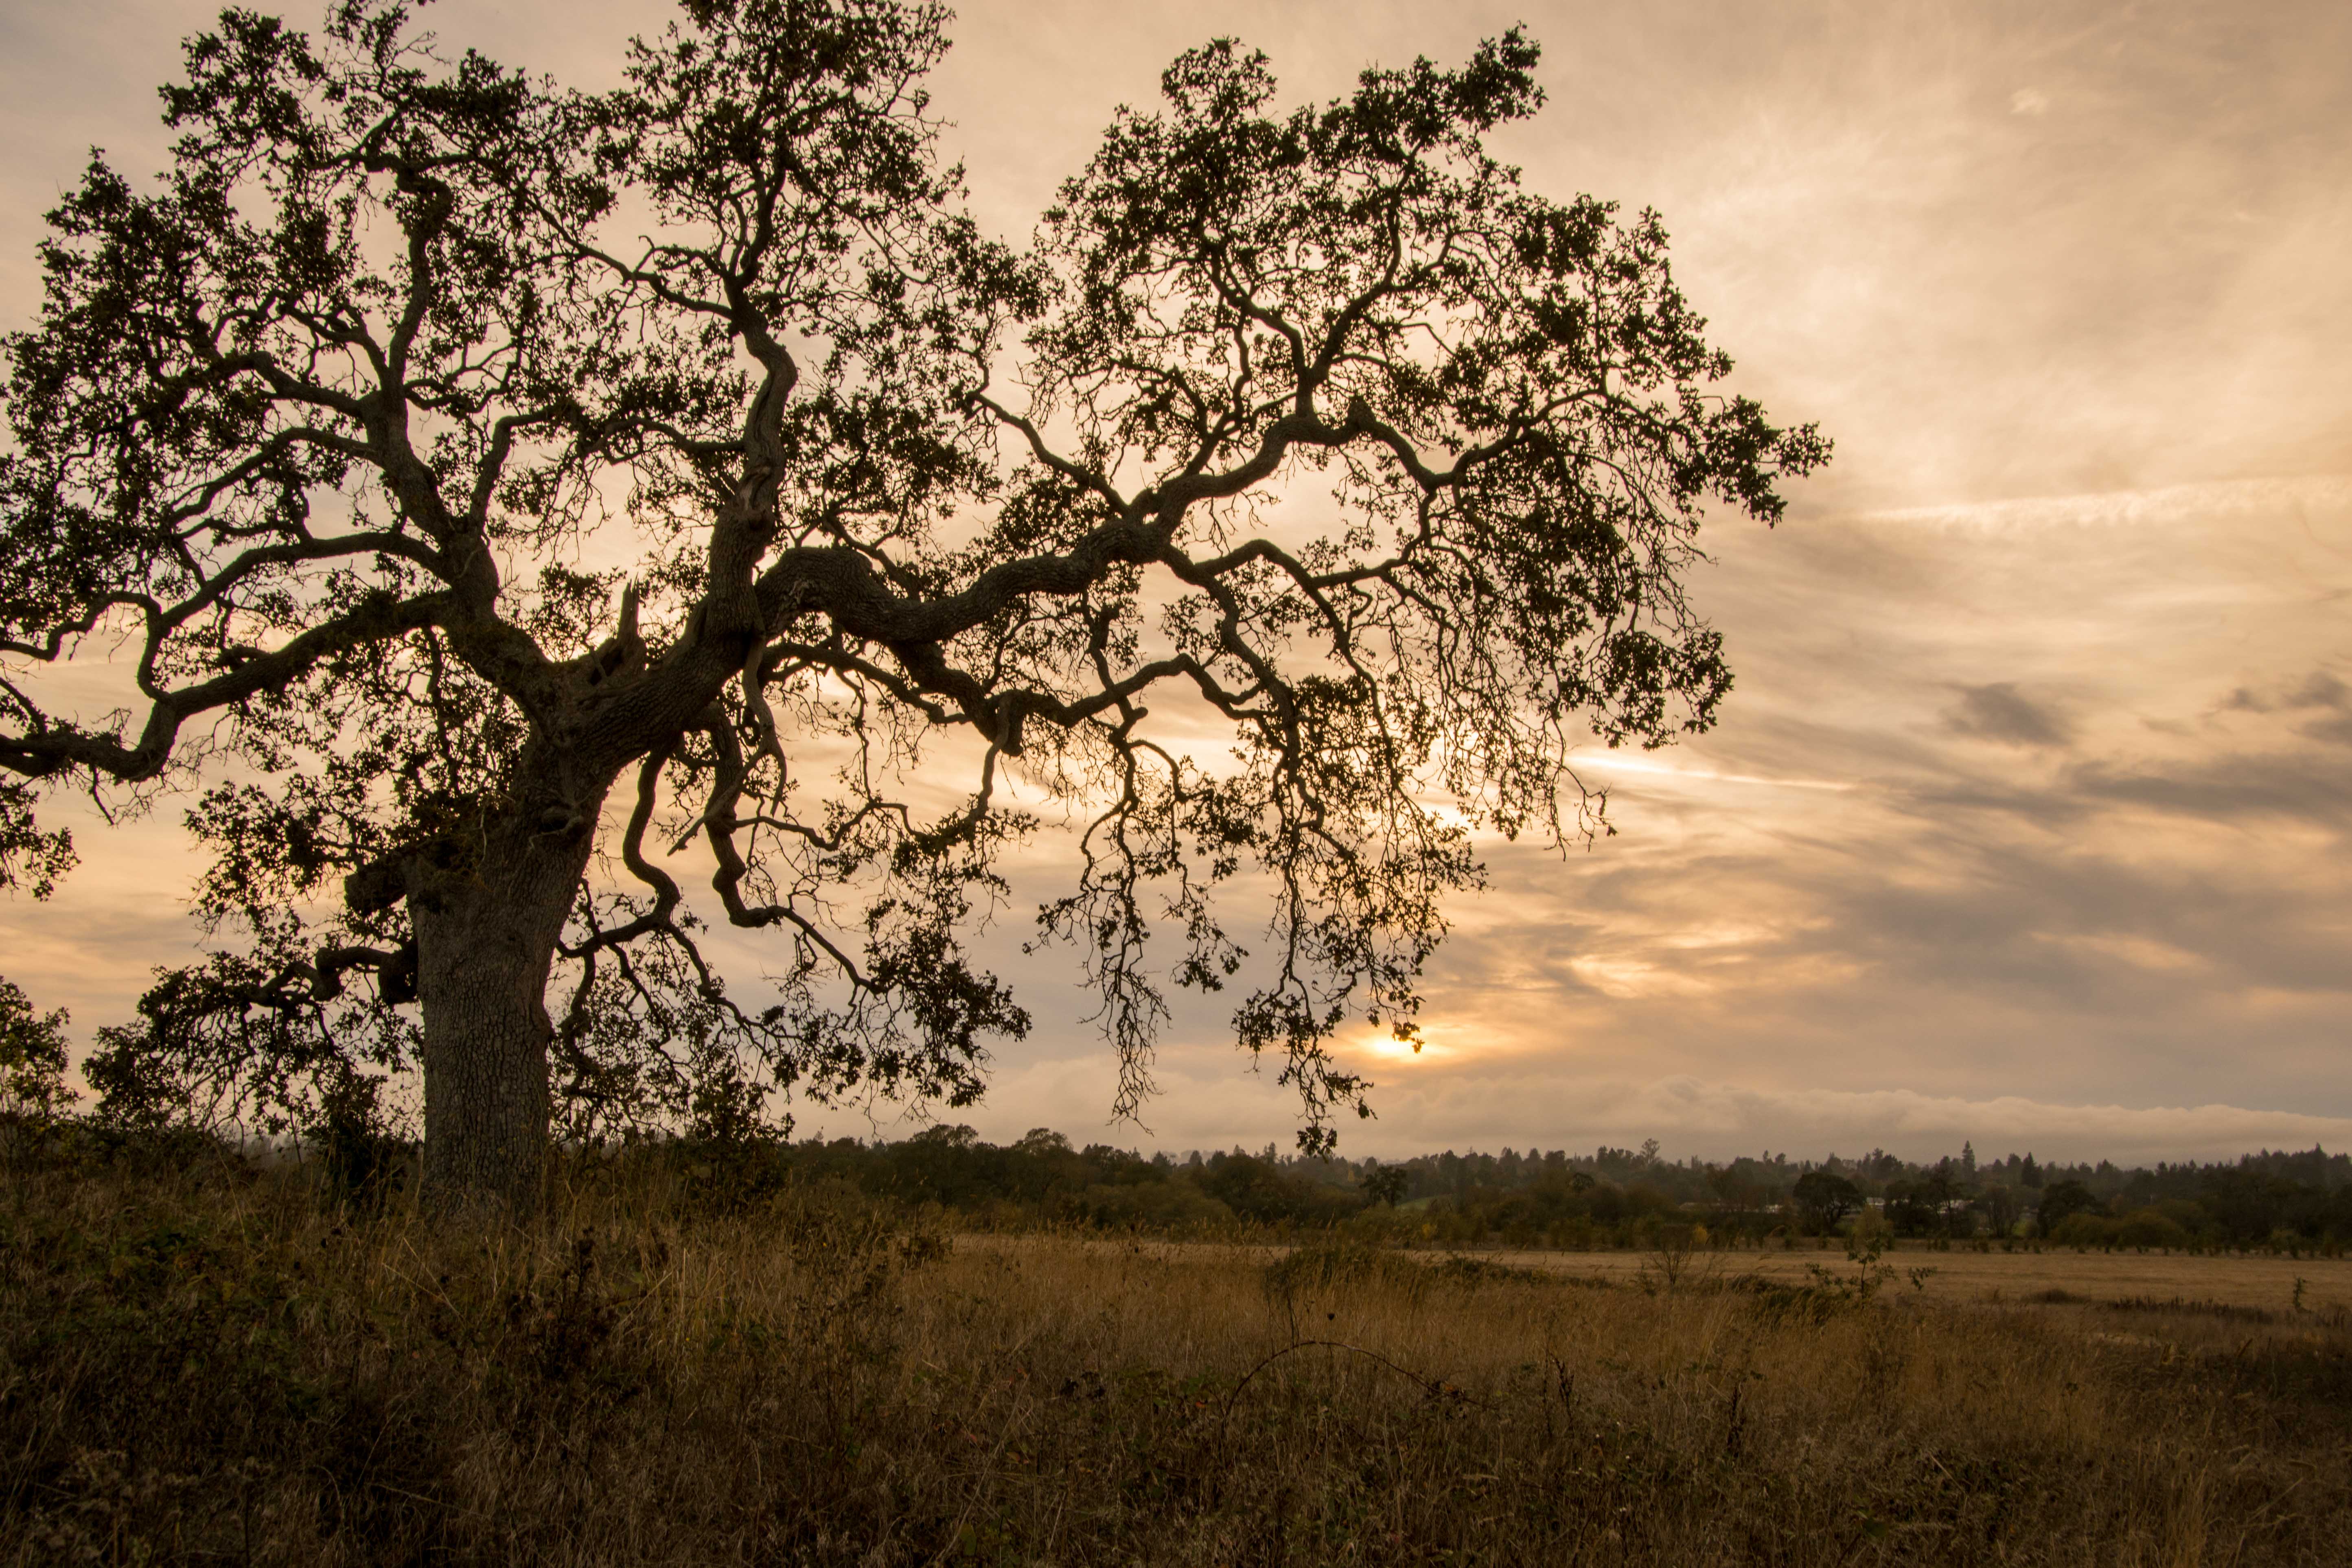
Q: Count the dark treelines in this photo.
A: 1